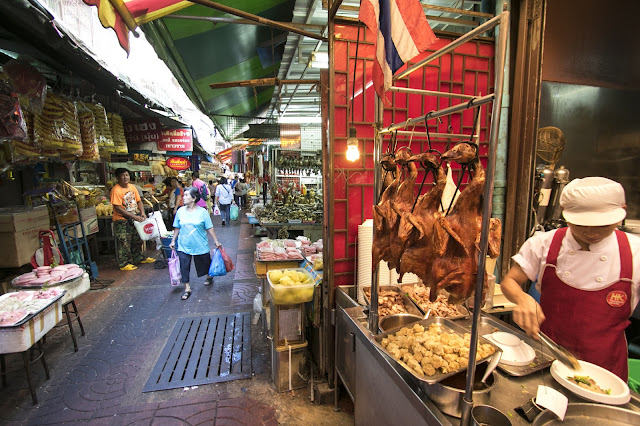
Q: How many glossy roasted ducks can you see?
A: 4